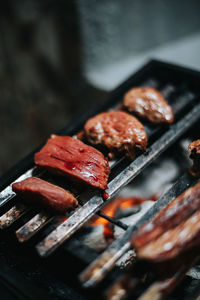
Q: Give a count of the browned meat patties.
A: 2